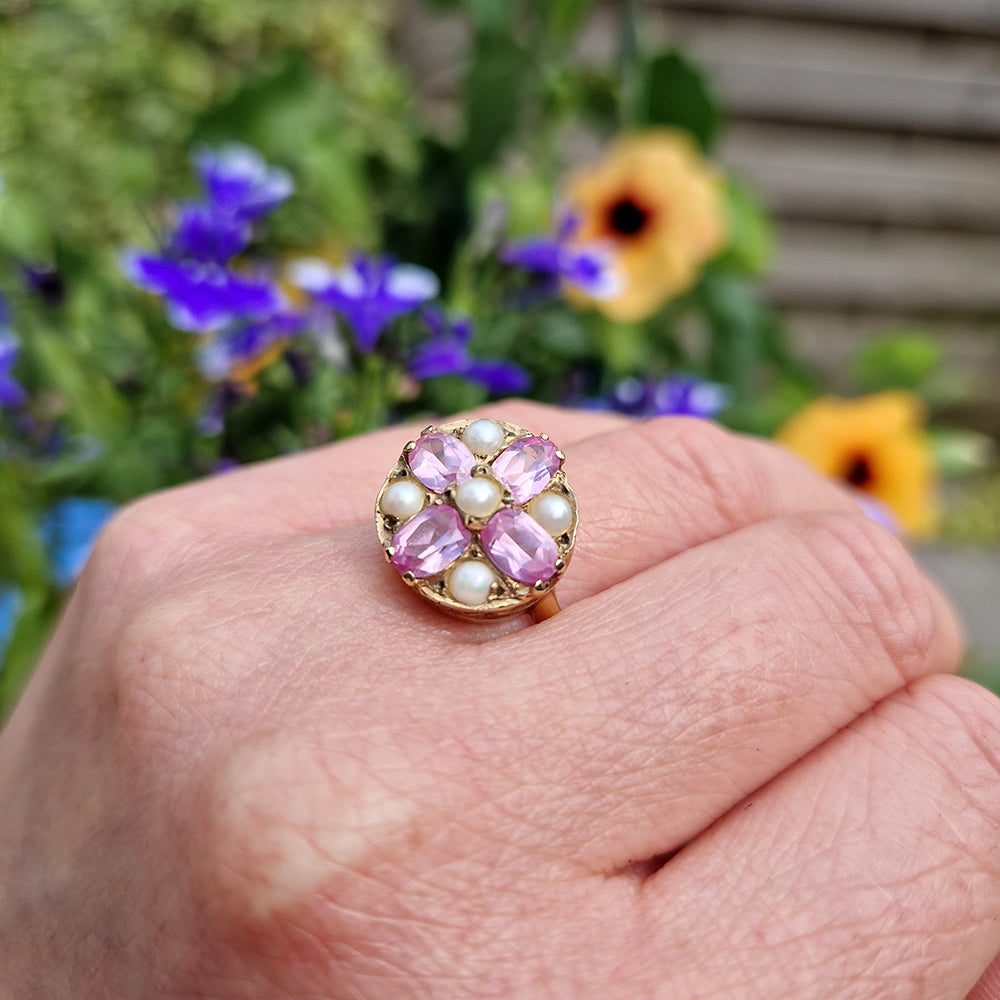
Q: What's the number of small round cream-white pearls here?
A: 5